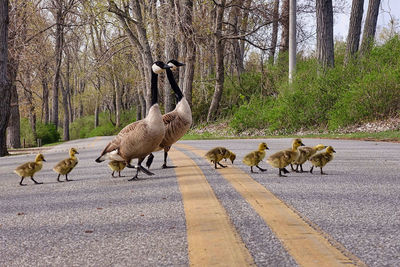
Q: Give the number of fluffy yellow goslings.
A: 8